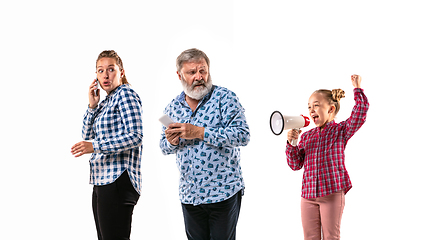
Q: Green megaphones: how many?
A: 0